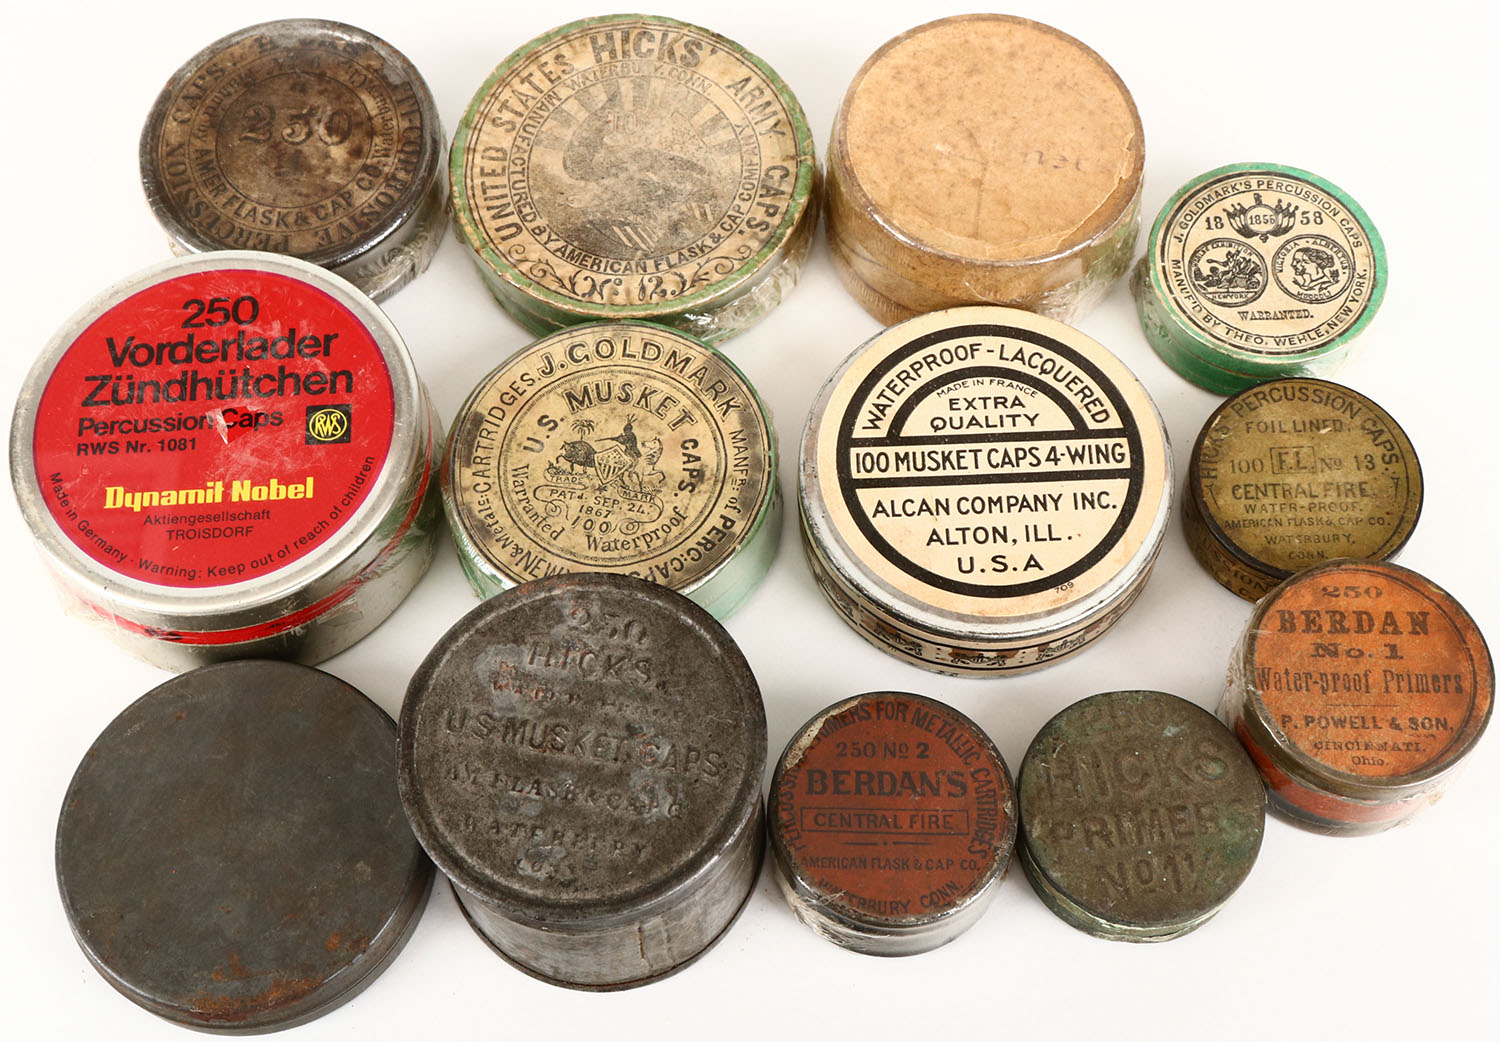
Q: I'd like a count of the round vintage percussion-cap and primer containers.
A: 13